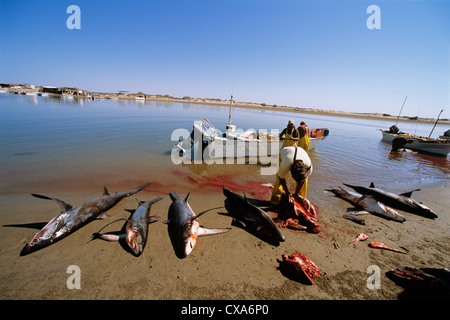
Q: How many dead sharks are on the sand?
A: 6